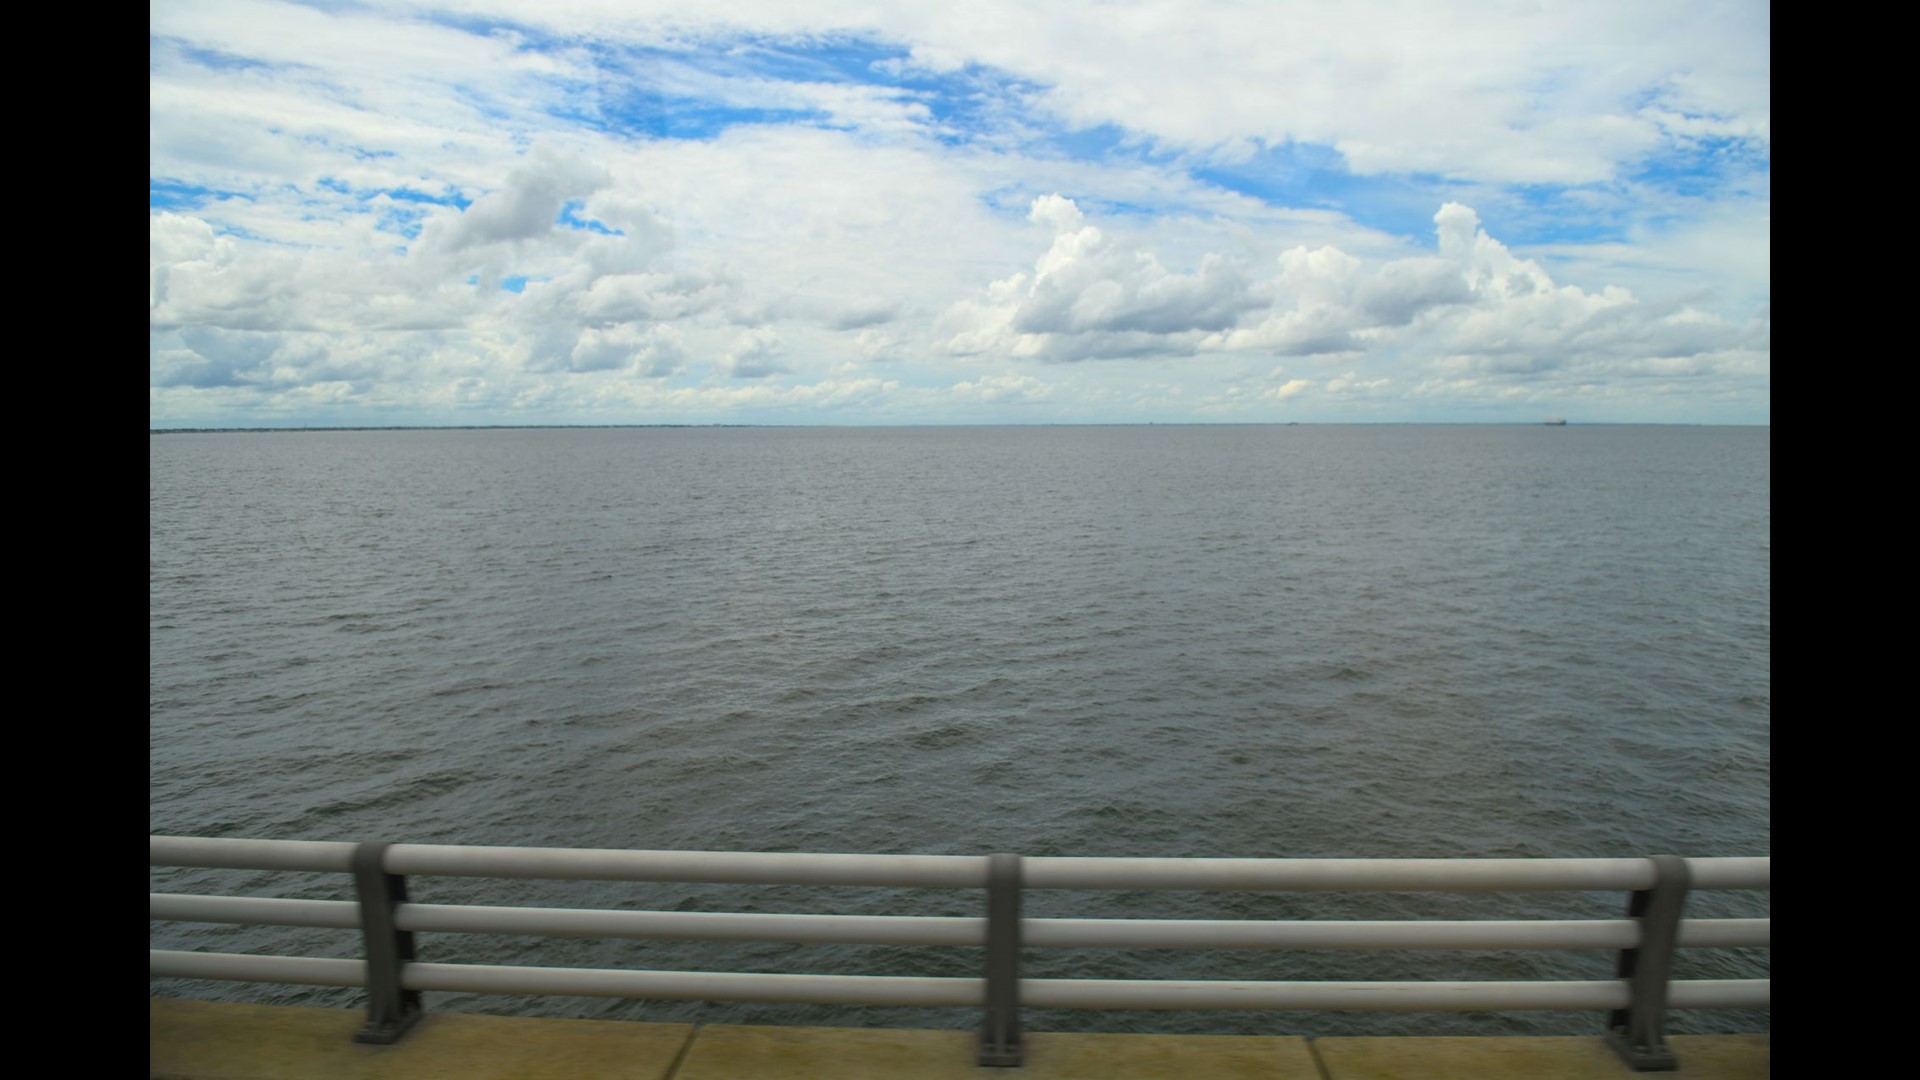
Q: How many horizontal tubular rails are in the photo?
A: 3